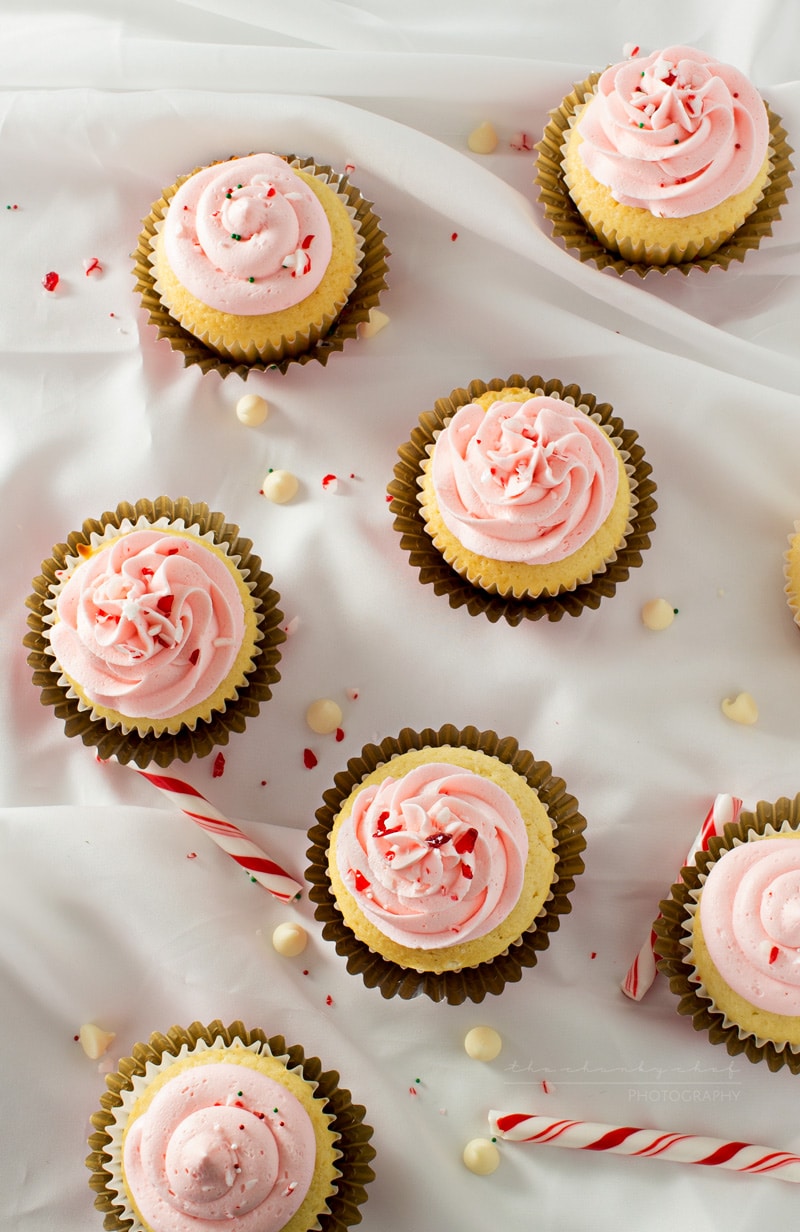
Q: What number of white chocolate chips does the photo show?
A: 11